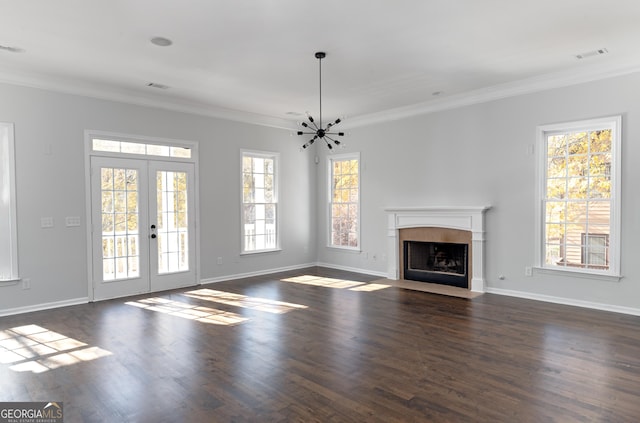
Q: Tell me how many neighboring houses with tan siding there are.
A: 1